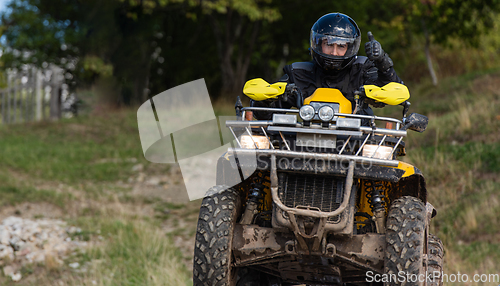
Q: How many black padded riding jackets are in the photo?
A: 1